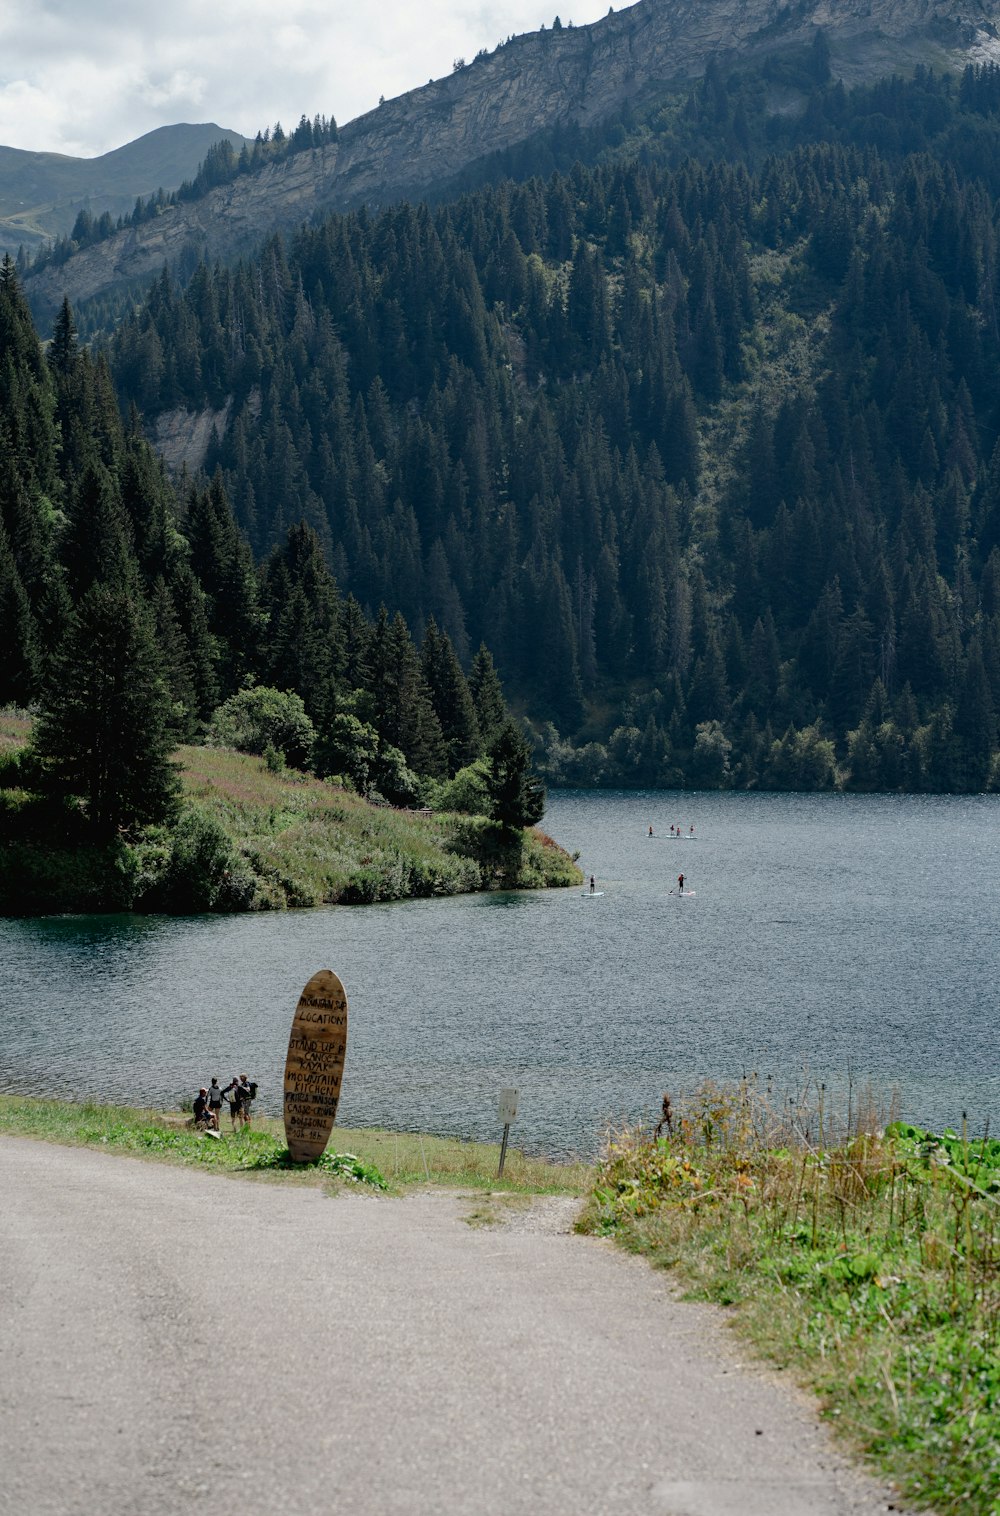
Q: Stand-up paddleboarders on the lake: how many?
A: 6